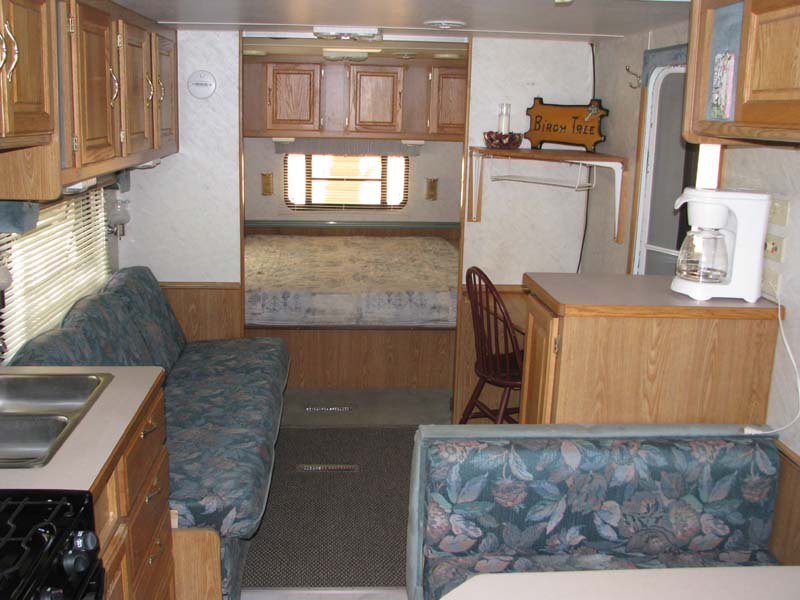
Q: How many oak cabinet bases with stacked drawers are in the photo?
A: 1